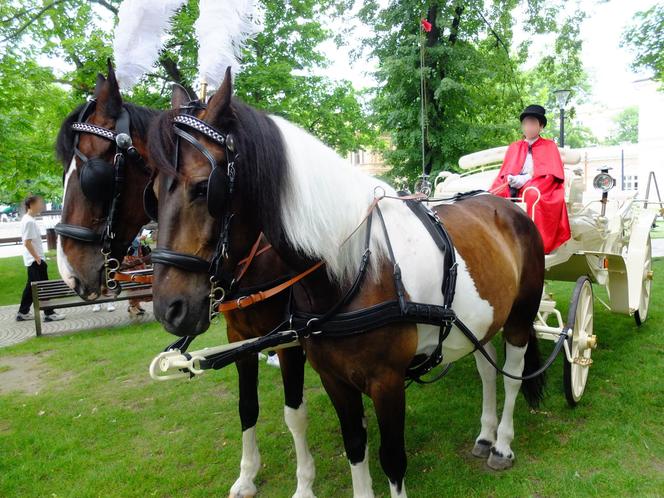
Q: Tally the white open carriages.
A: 1